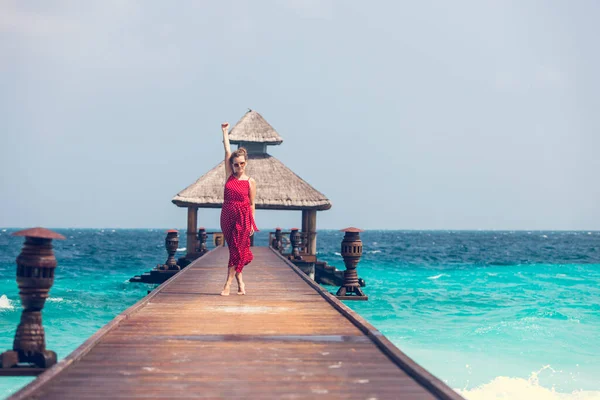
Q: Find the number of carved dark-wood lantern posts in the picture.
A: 6